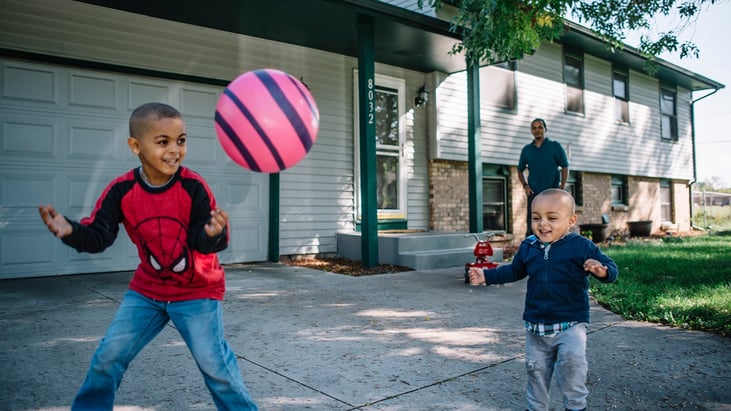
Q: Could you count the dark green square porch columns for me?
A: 2